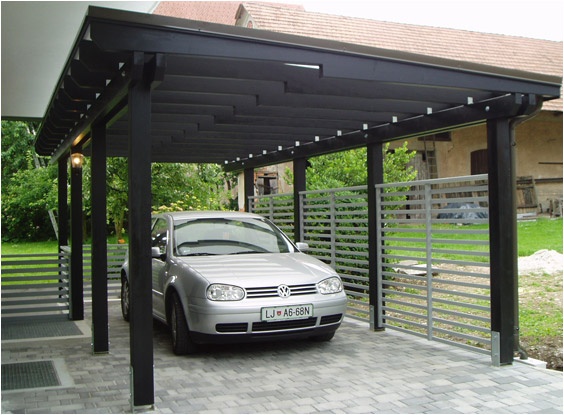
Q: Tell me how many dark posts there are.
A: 8